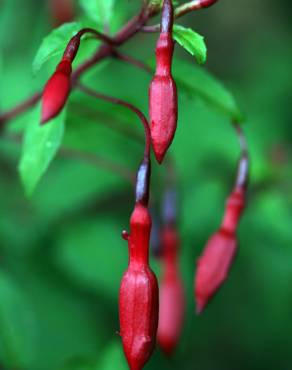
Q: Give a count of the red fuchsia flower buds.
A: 5